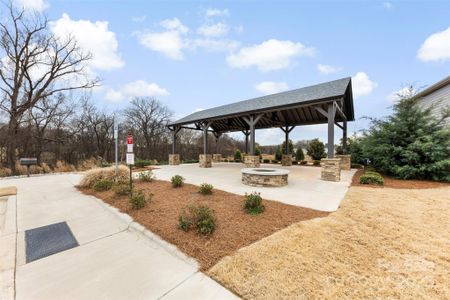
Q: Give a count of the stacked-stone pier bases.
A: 7